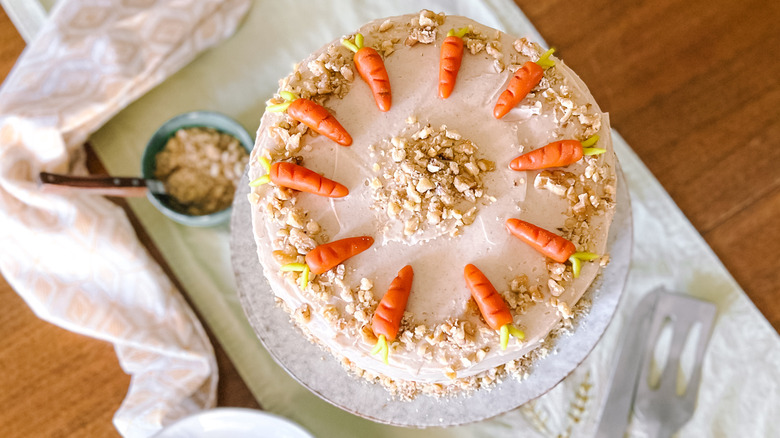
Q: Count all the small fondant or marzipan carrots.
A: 10